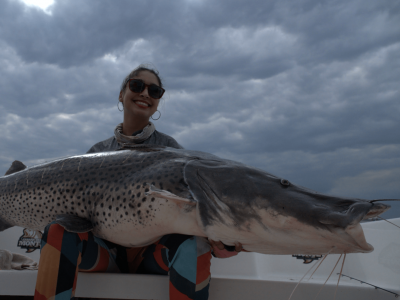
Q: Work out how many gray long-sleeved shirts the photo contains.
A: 1